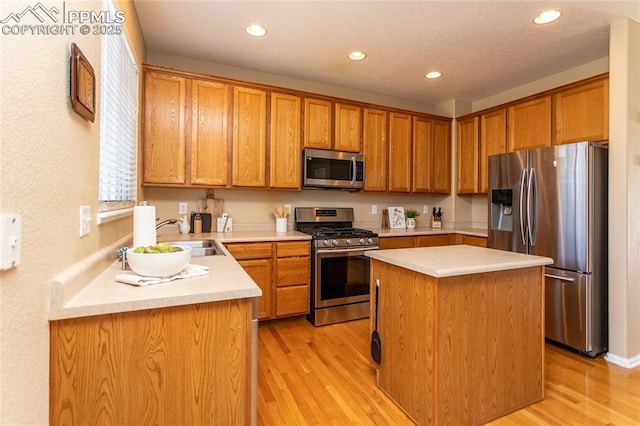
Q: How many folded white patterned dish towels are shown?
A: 1